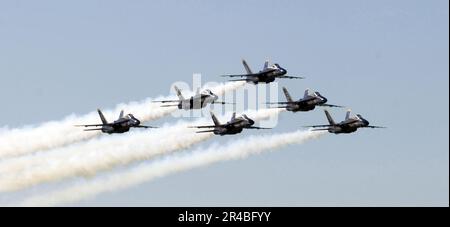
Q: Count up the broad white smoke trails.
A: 3